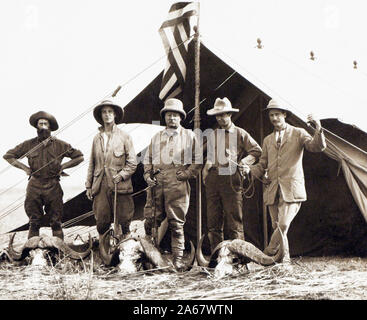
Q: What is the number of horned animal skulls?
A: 3